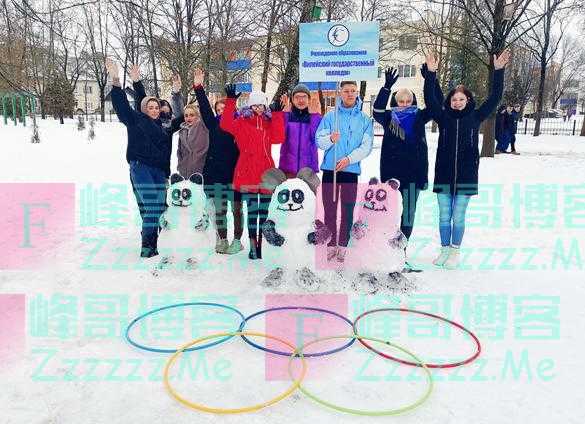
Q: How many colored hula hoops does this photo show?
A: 5